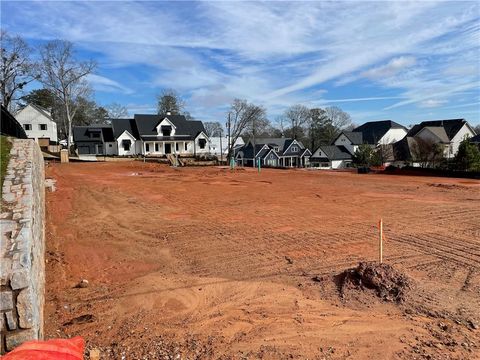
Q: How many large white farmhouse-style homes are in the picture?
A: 1